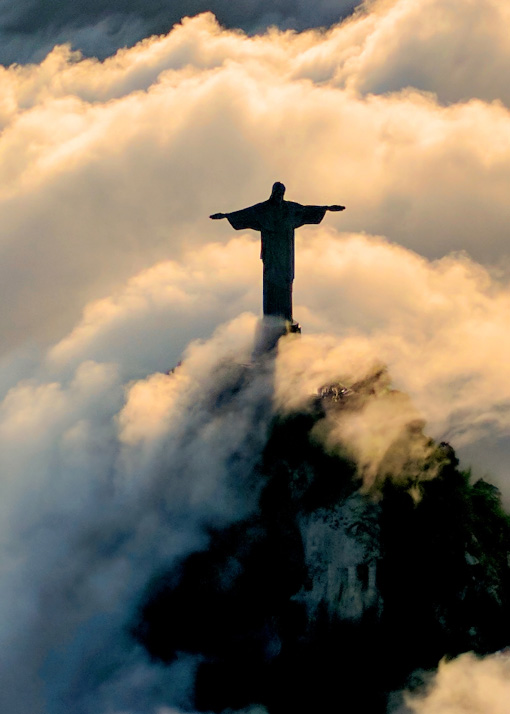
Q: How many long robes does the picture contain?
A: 1